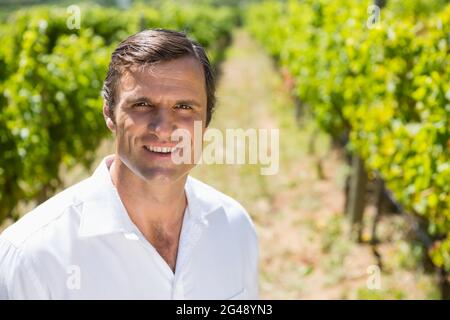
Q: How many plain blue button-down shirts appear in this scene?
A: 0